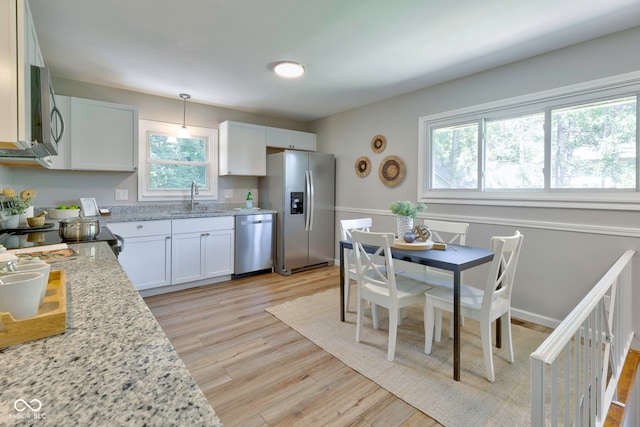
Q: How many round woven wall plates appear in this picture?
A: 3